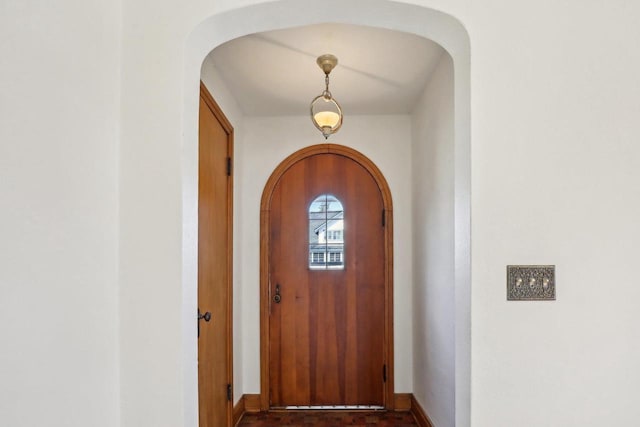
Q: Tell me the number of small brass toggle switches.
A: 3